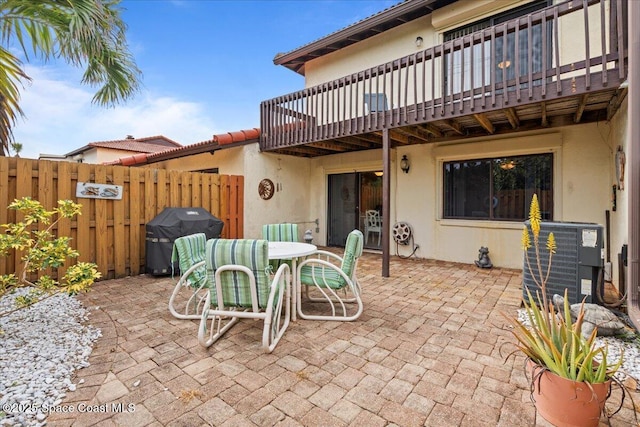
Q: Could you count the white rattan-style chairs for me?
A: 4